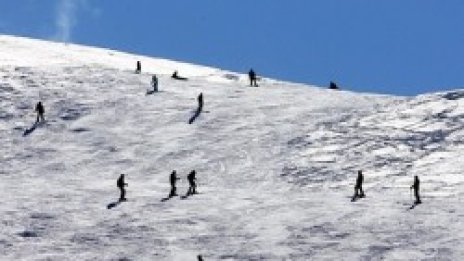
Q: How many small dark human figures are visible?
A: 13